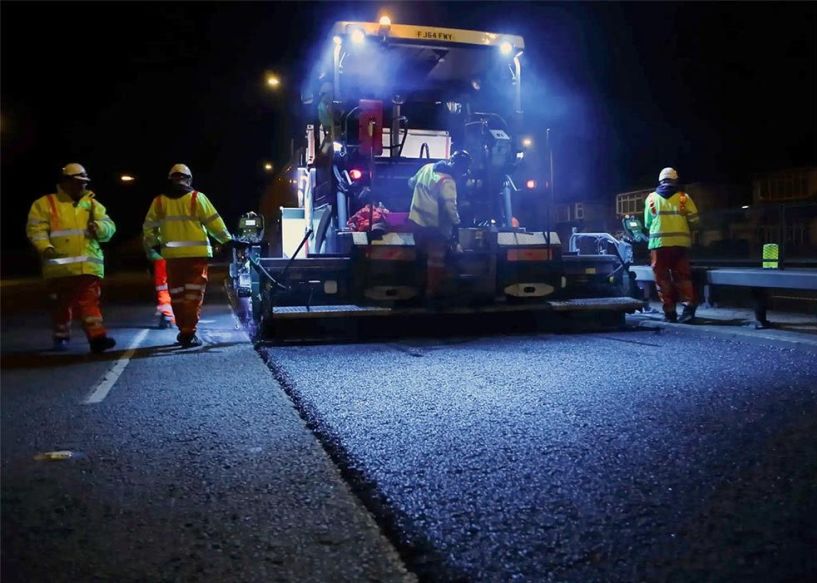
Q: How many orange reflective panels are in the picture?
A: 2